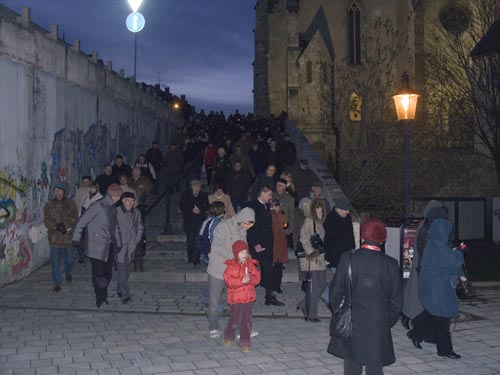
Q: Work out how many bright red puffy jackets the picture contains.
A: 1